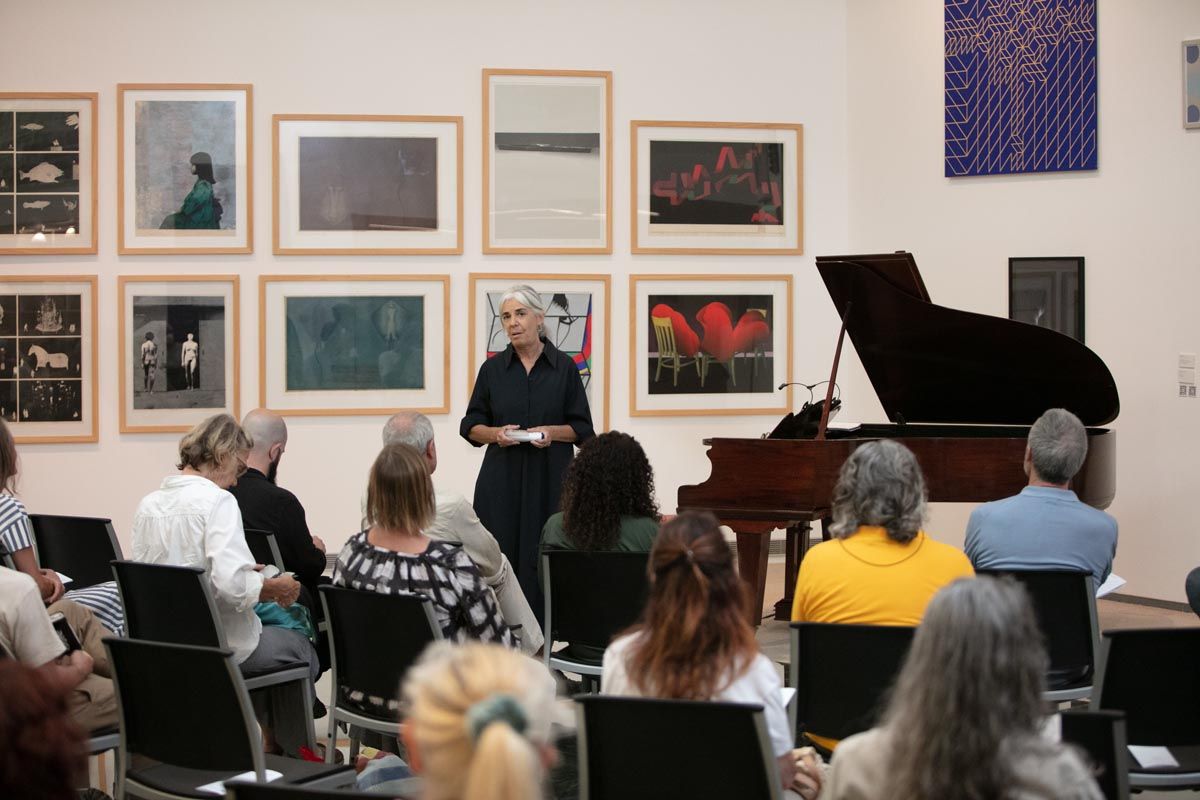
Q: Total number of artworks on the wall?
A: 13